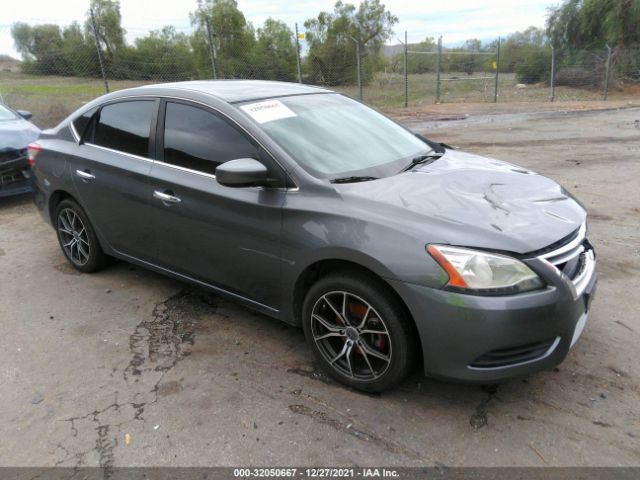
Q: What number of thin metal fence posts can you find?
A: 9